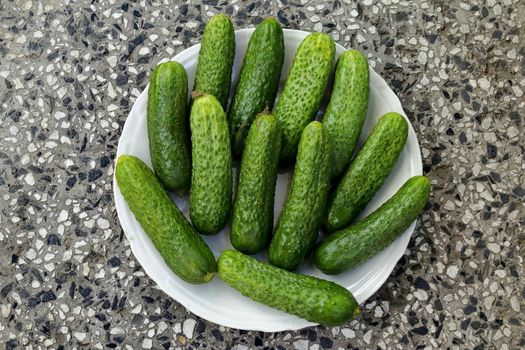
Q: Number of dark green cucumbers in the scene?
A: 12